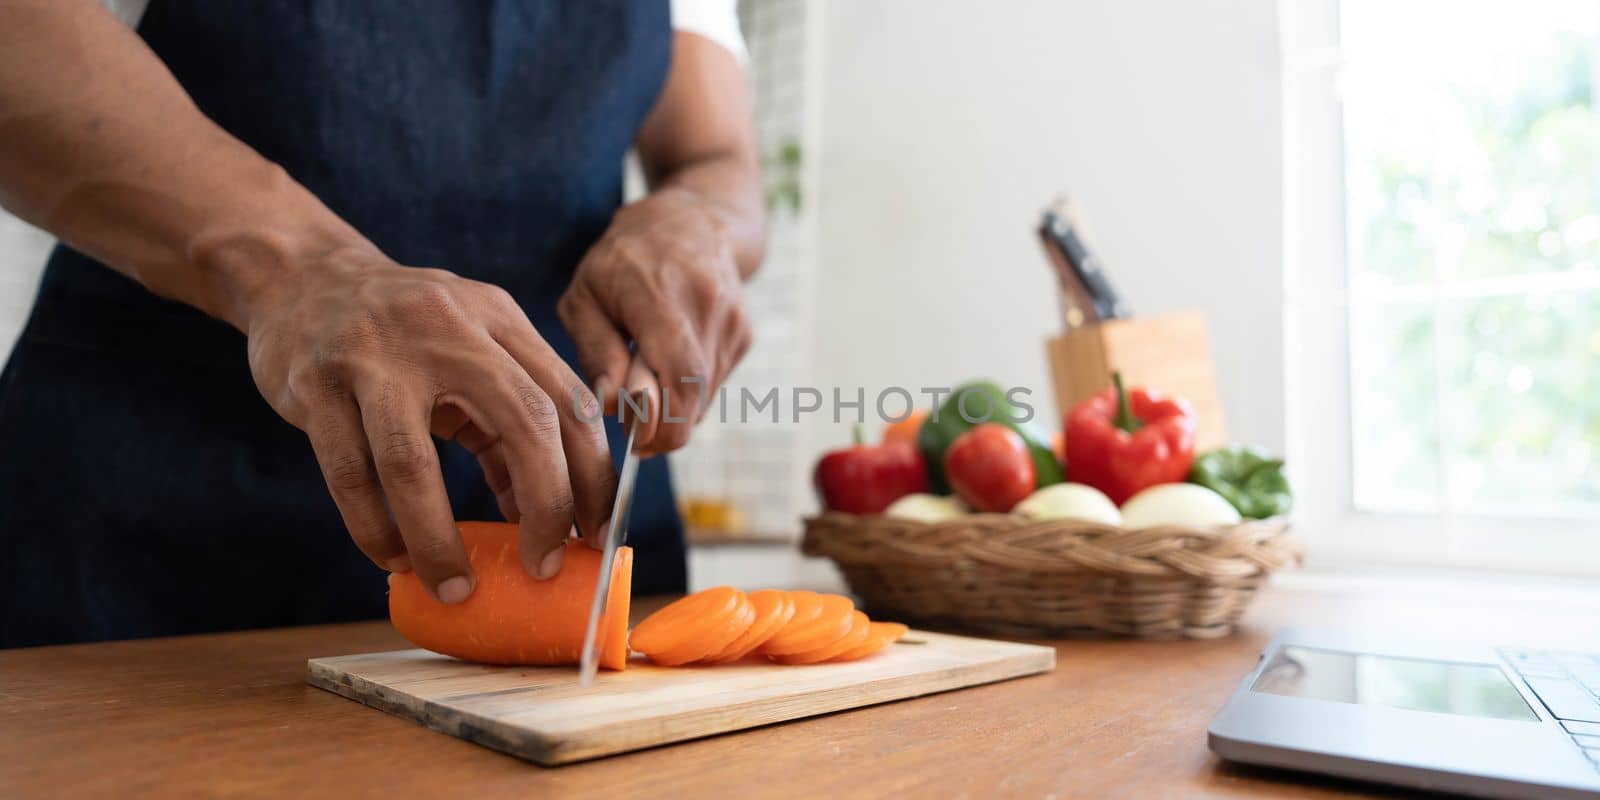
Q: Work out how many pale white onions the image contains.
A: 3